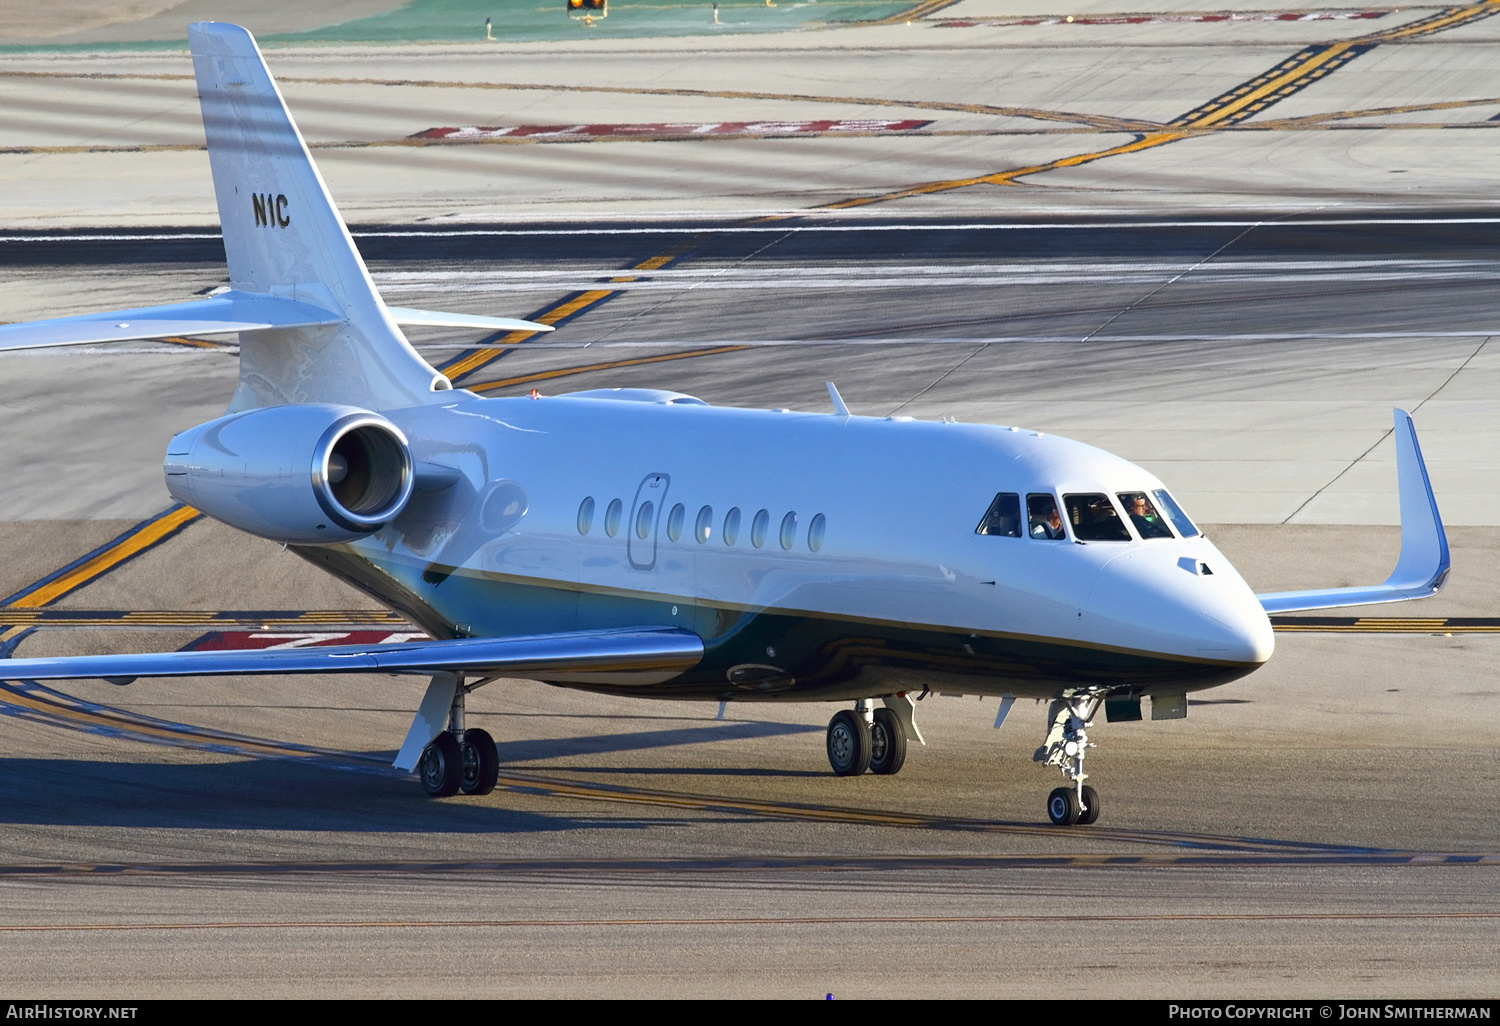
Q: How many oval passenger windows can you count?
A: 9